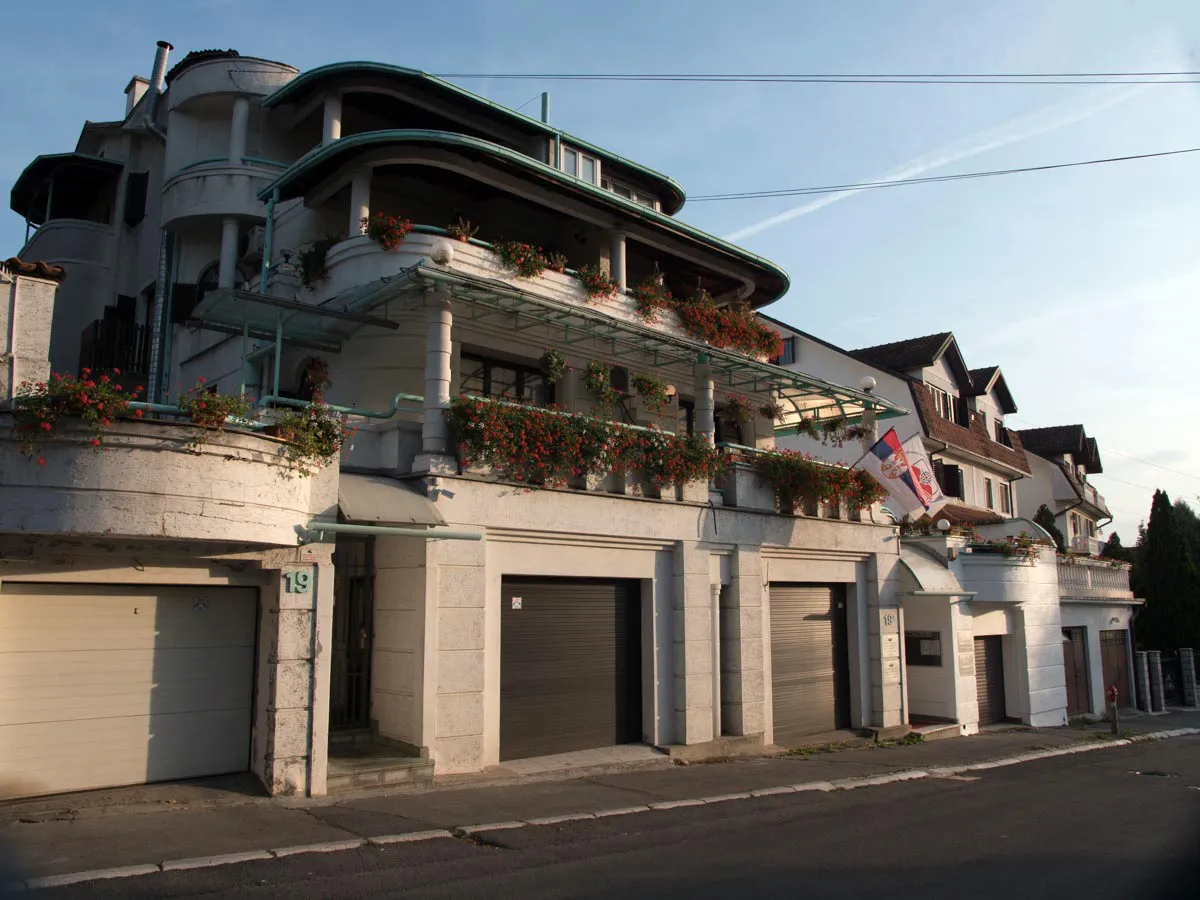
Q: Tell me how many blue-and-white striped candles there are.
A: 0